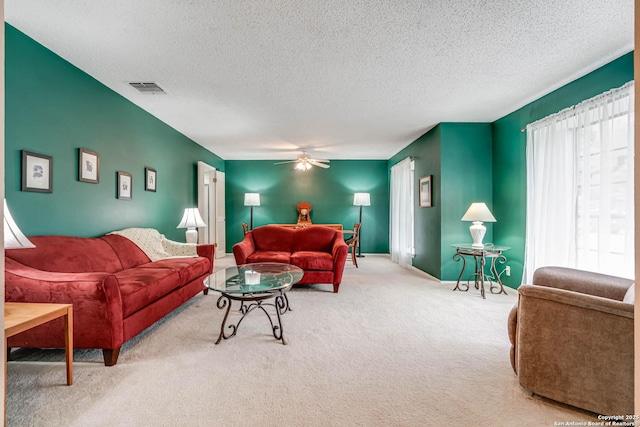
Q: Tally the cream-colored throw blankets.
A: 1